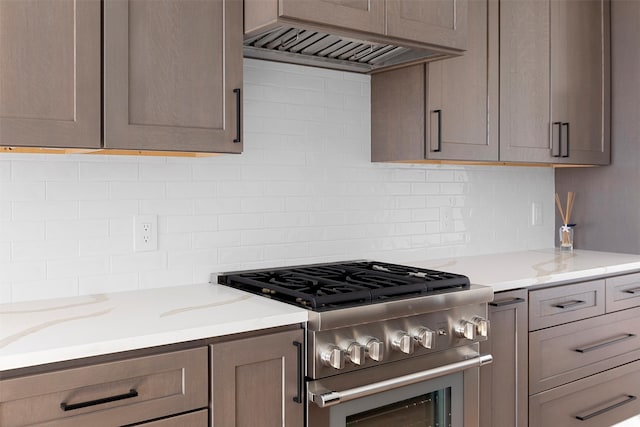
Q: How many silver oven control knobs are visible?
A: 7